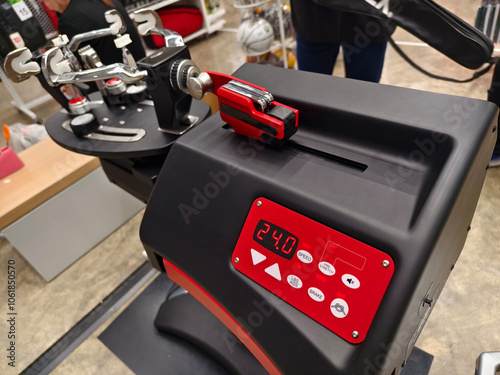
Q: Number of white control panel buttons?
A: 8